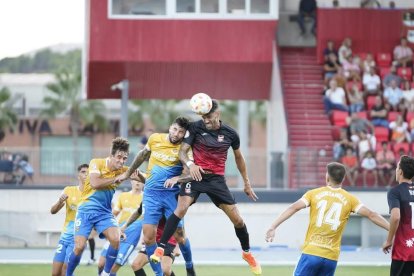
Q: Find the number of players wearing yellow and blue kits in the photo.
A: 5